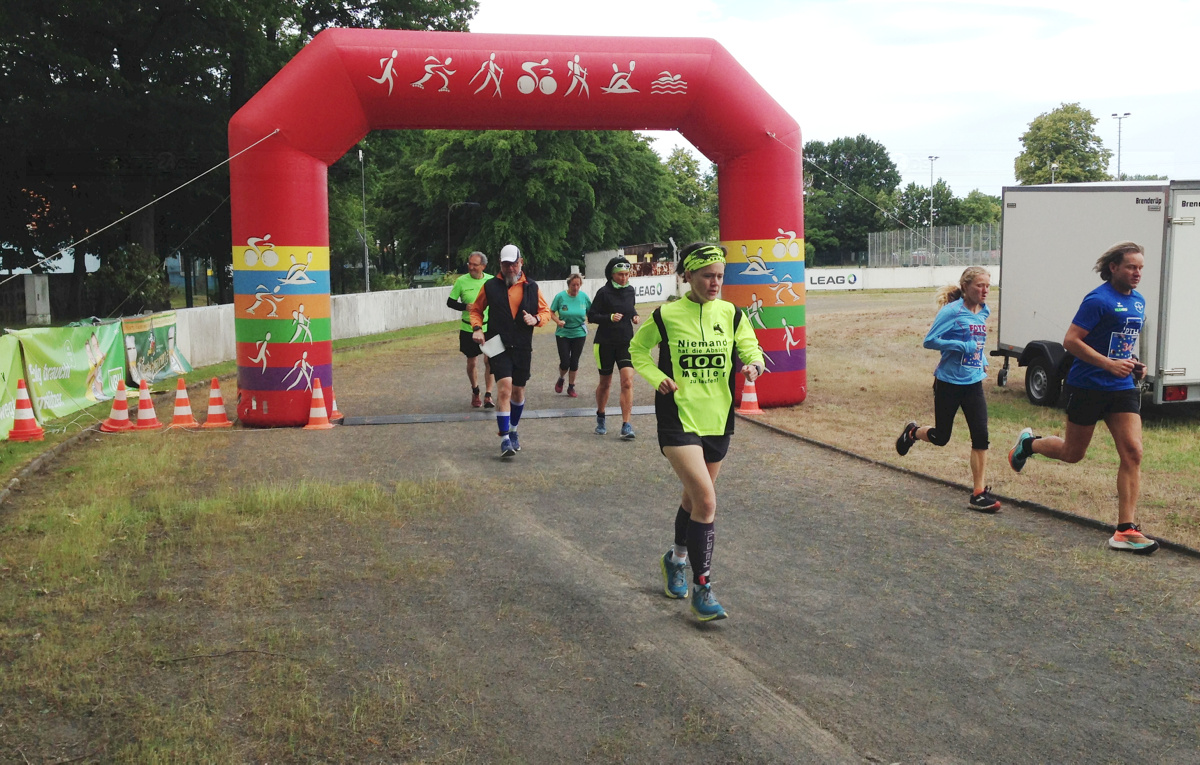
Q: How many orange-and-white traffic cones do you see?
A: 8